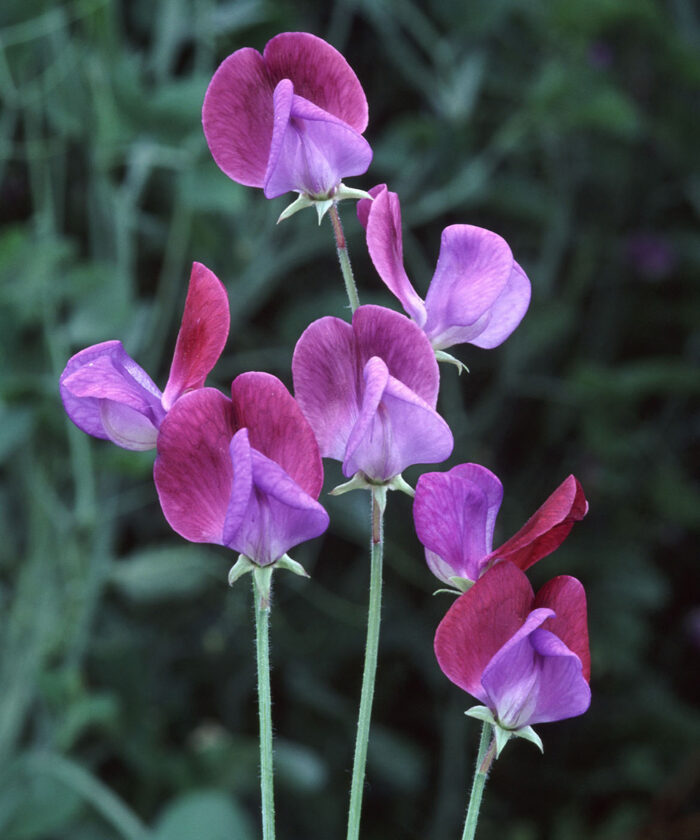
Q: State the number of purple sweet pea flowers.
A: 7